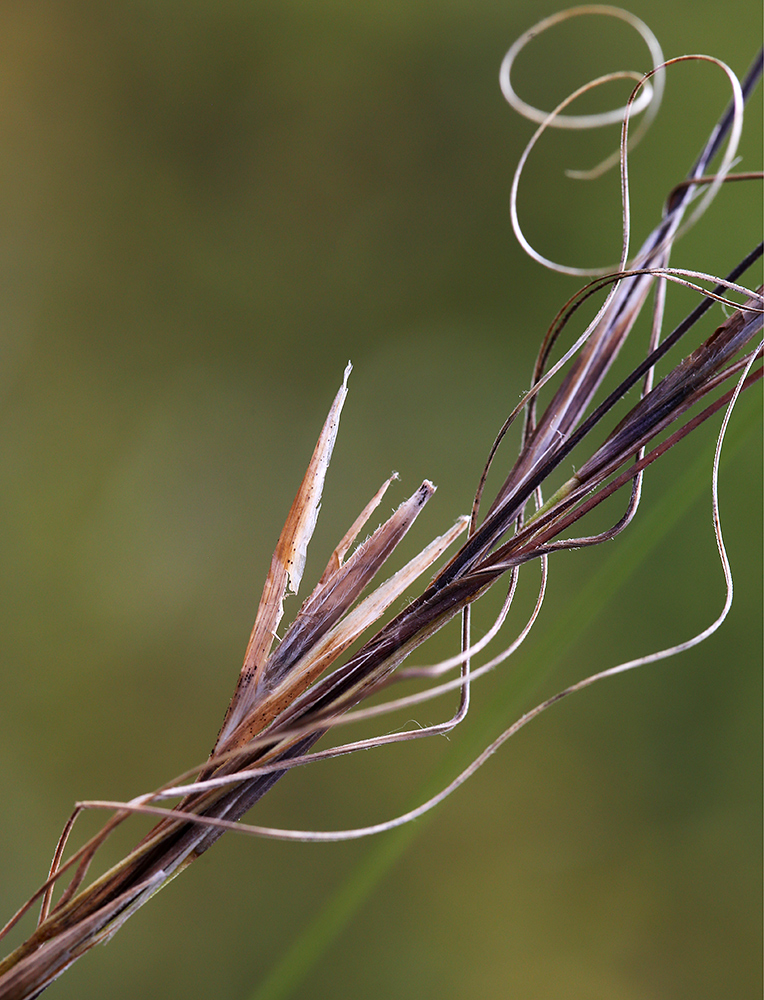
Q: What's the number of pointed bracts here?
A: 4